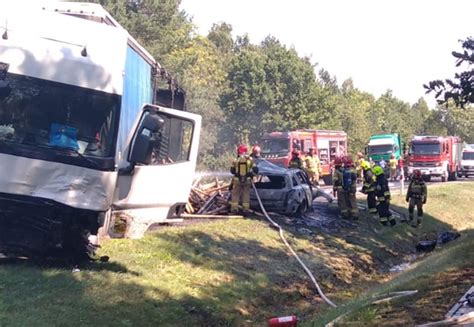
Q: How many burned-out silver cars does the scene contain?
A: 1